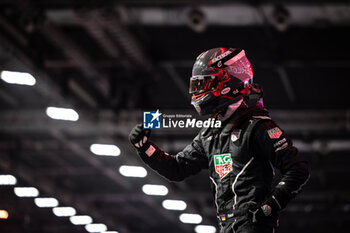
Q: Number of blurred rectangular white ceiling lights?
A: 15